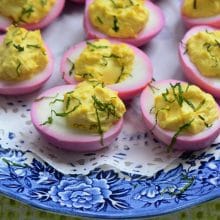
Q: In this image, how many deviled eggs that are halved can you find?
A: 8